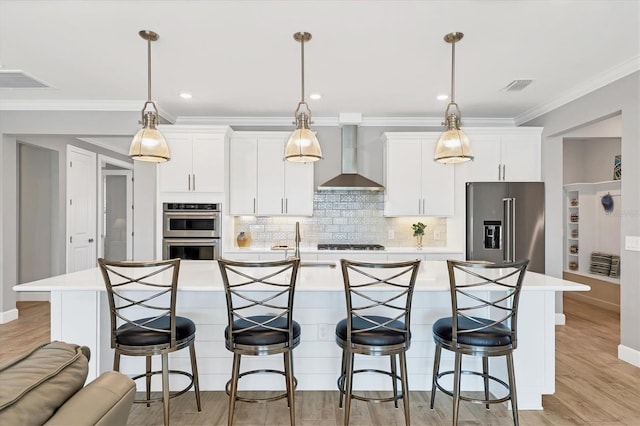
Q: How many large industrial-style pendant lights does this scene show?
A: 3